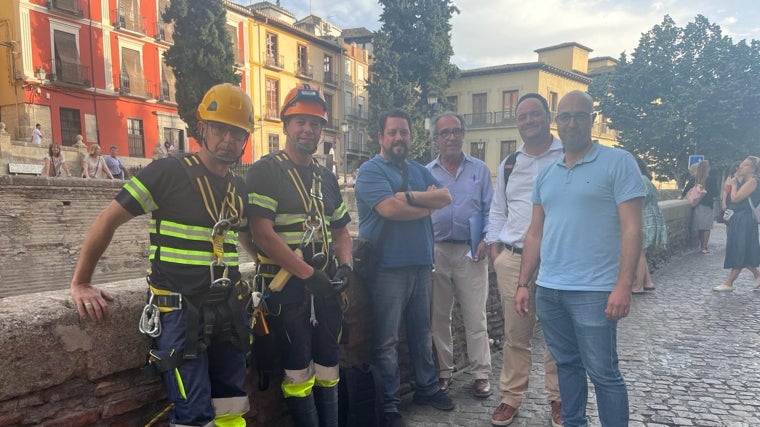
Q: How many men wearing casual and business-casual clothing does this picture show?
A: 4